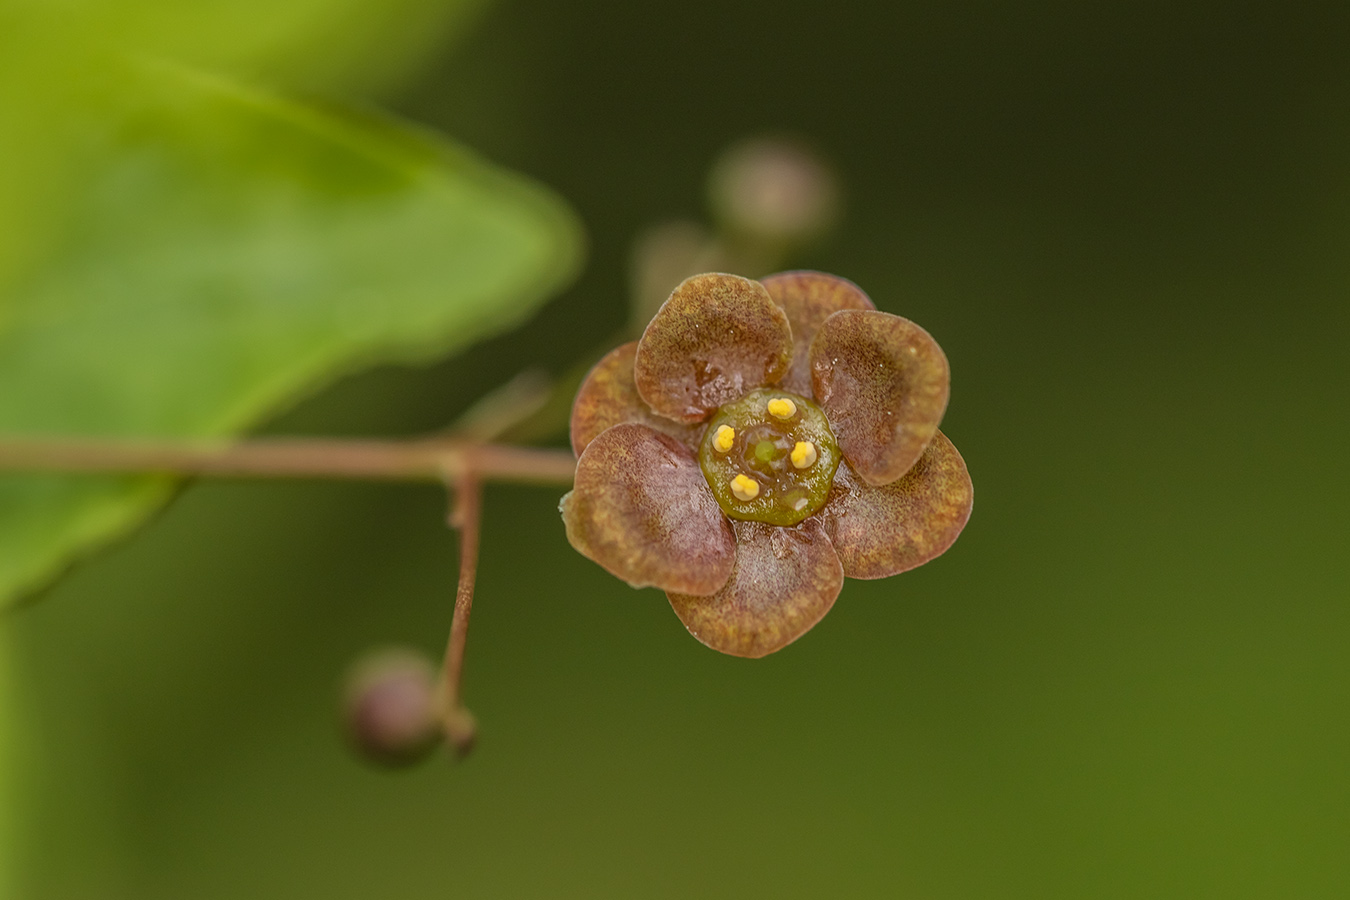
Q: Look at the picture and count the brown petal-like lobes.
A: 7